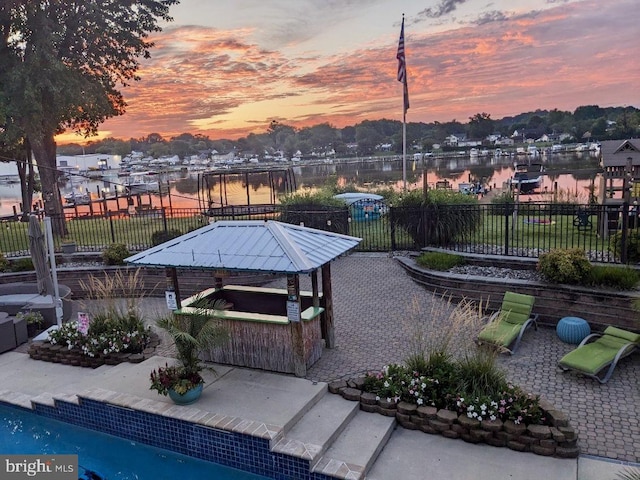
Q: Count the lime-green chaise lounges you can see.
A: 2